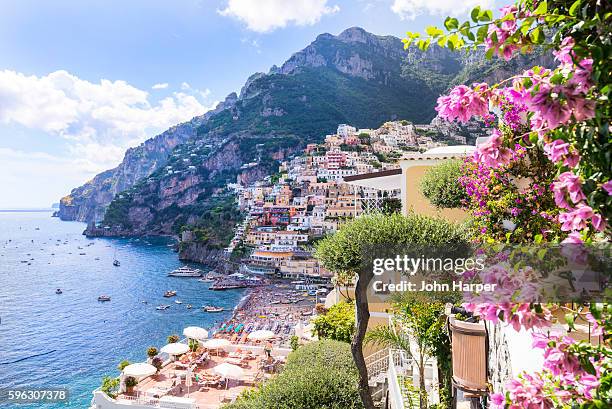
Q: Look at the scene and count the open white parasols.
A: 6